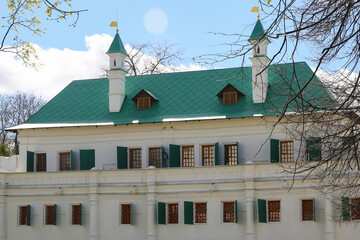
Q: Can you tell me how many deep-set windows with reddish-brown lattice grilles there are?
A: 10